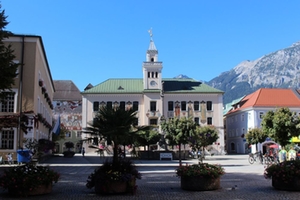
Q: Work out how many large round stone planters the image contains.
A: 4